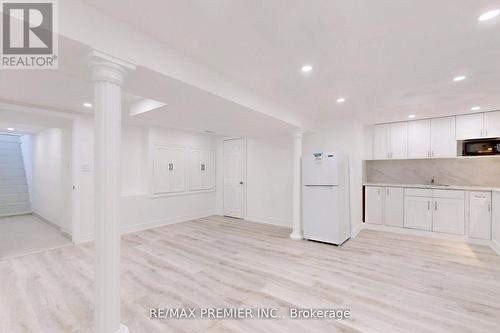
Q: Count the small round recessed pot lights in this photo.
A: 8